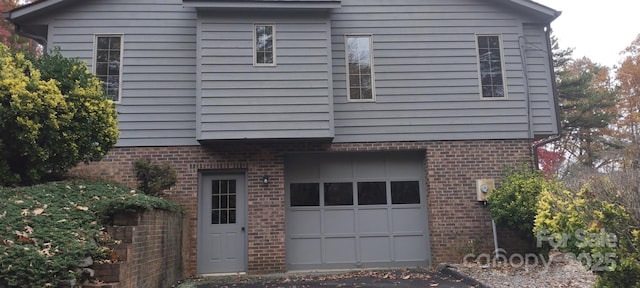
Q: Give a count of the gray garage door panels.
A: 12